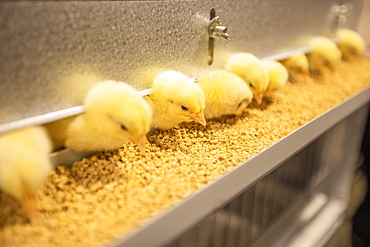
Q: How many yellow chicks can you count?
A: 9